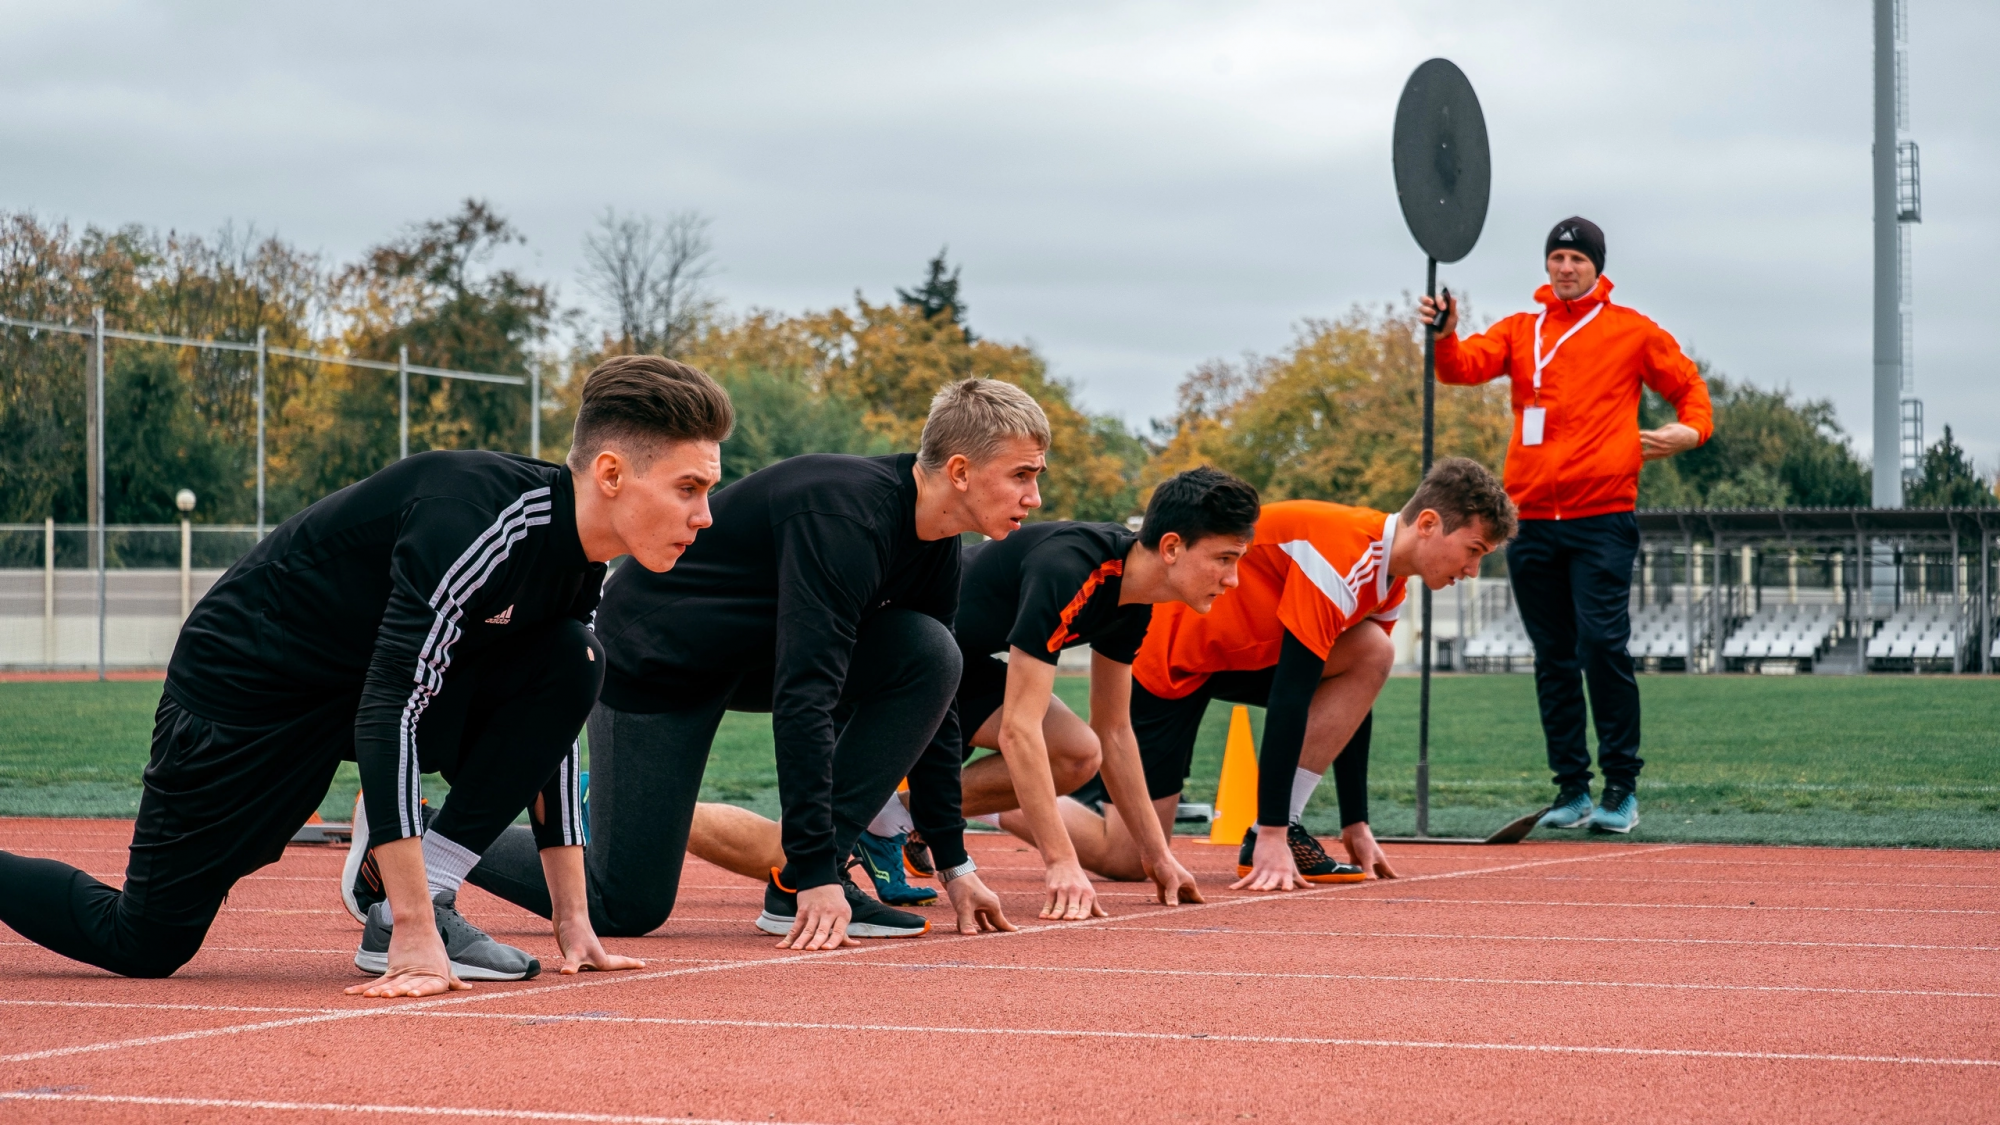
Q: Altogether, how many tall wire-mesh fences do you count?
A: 1